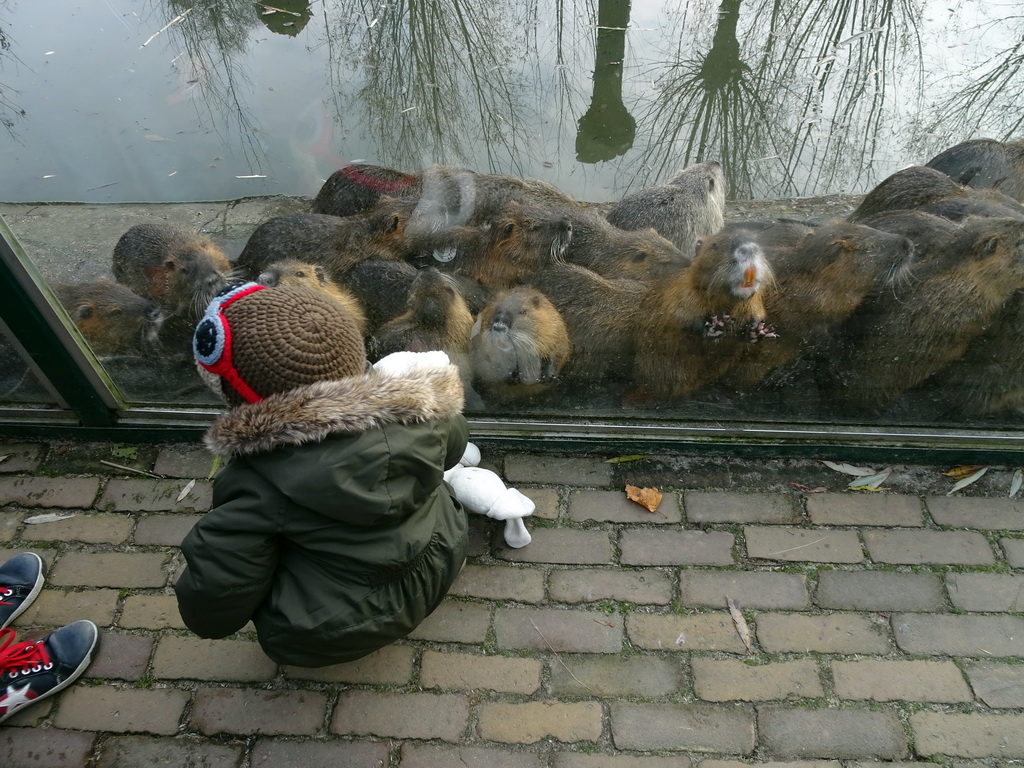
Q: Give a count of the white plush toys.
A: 1